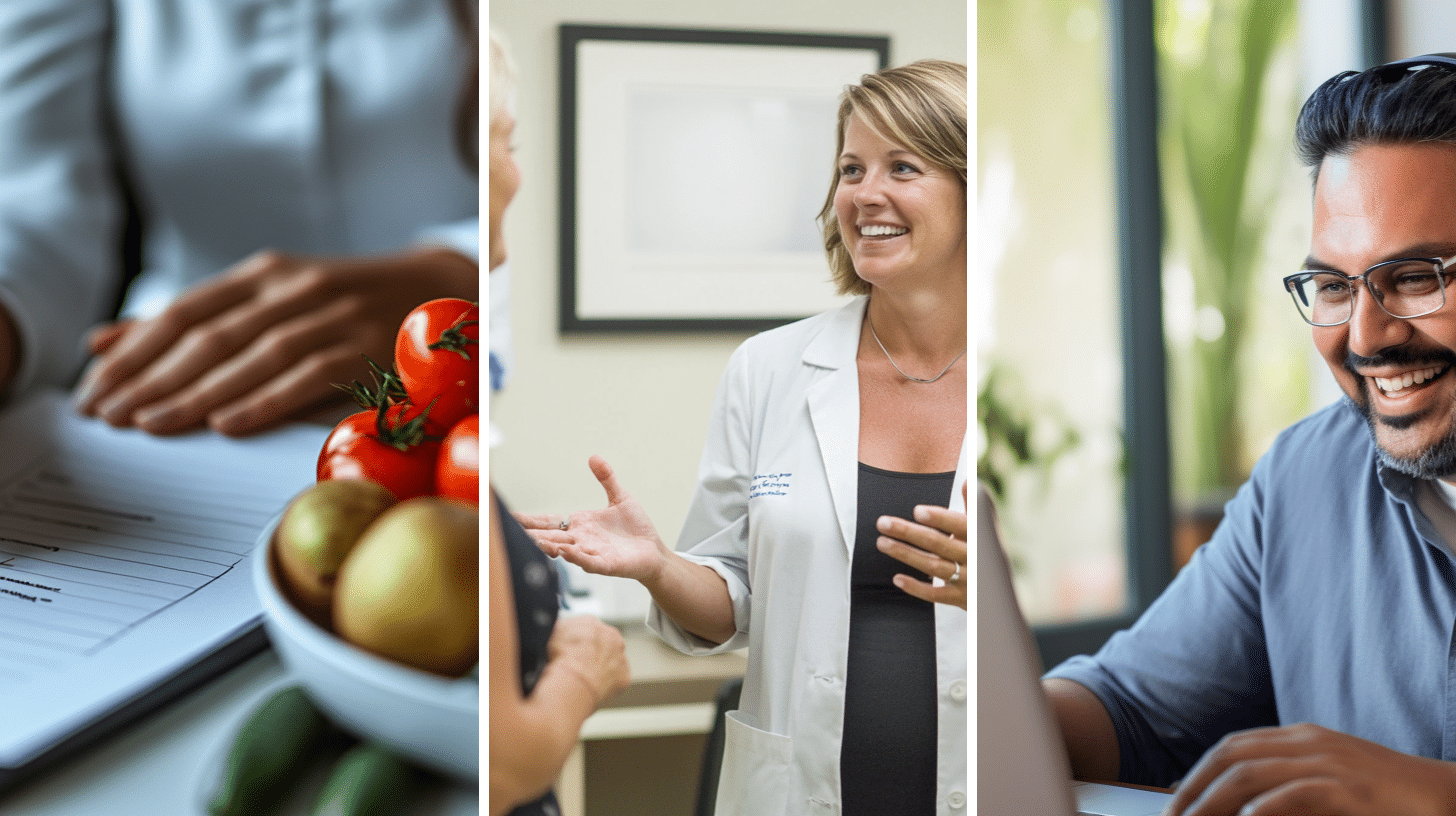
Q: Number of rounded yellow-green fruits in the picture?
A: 2